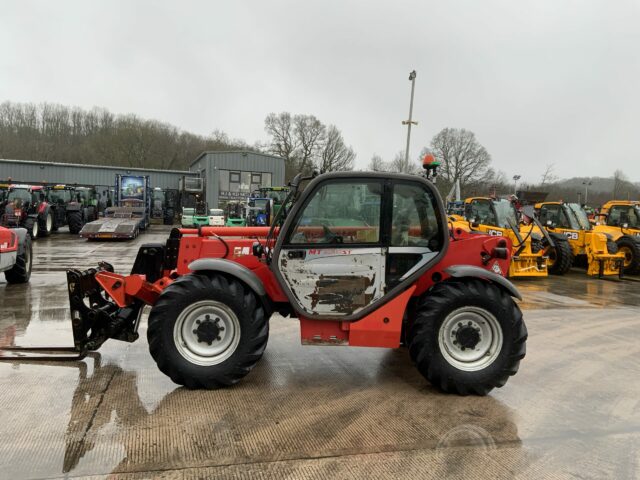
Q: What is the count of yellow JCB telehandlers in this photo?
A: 3